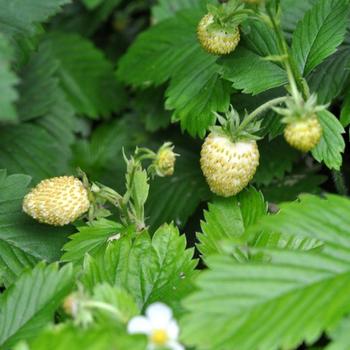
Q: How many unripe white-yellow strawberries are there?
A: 5